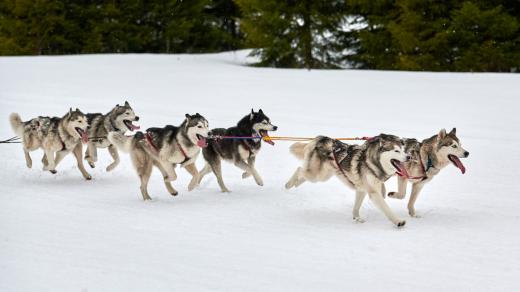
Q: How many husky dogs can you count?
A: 6